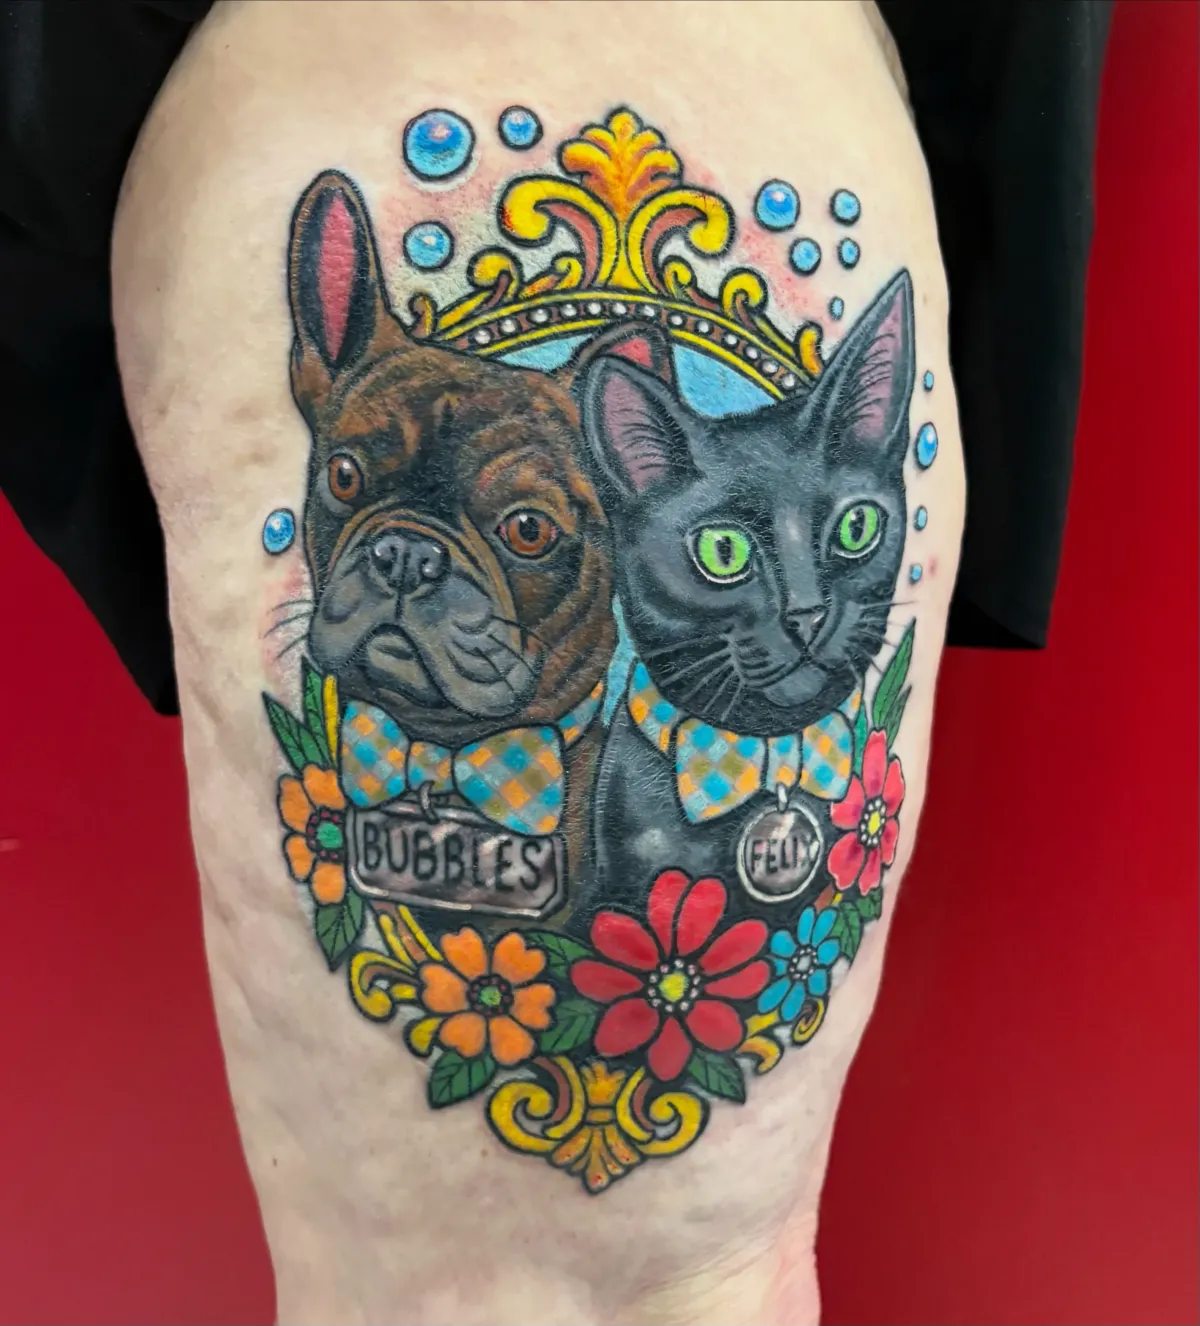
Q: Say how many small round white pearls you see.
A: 13